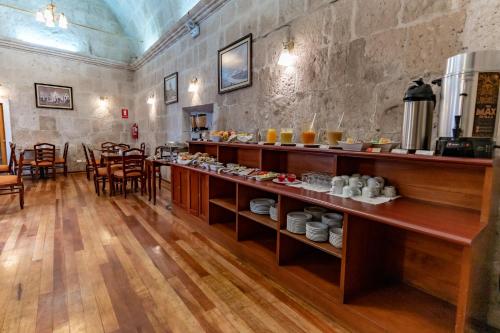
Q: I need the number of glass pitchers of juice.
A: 4